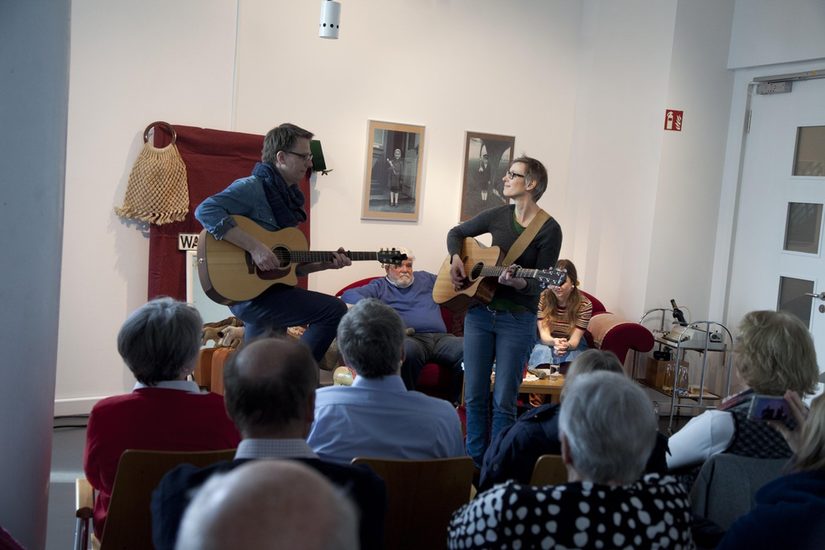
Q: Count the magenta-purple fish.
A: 0